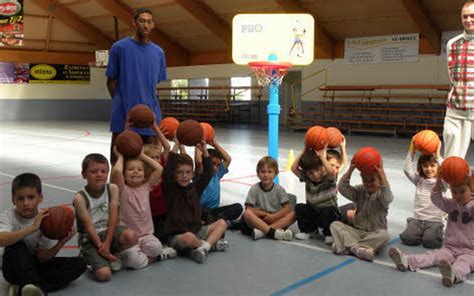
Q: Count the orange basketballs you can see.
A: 11